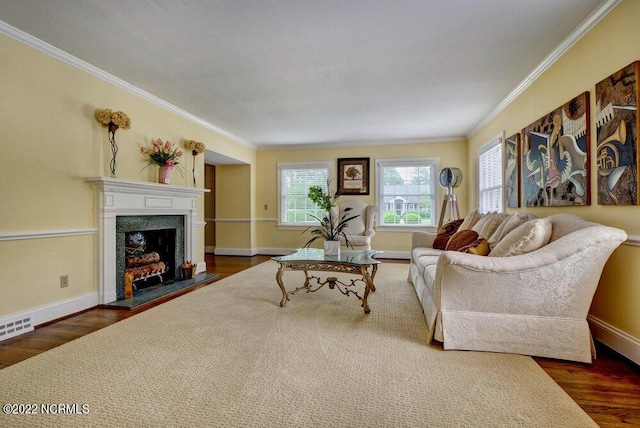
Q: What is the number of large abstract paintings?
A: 3